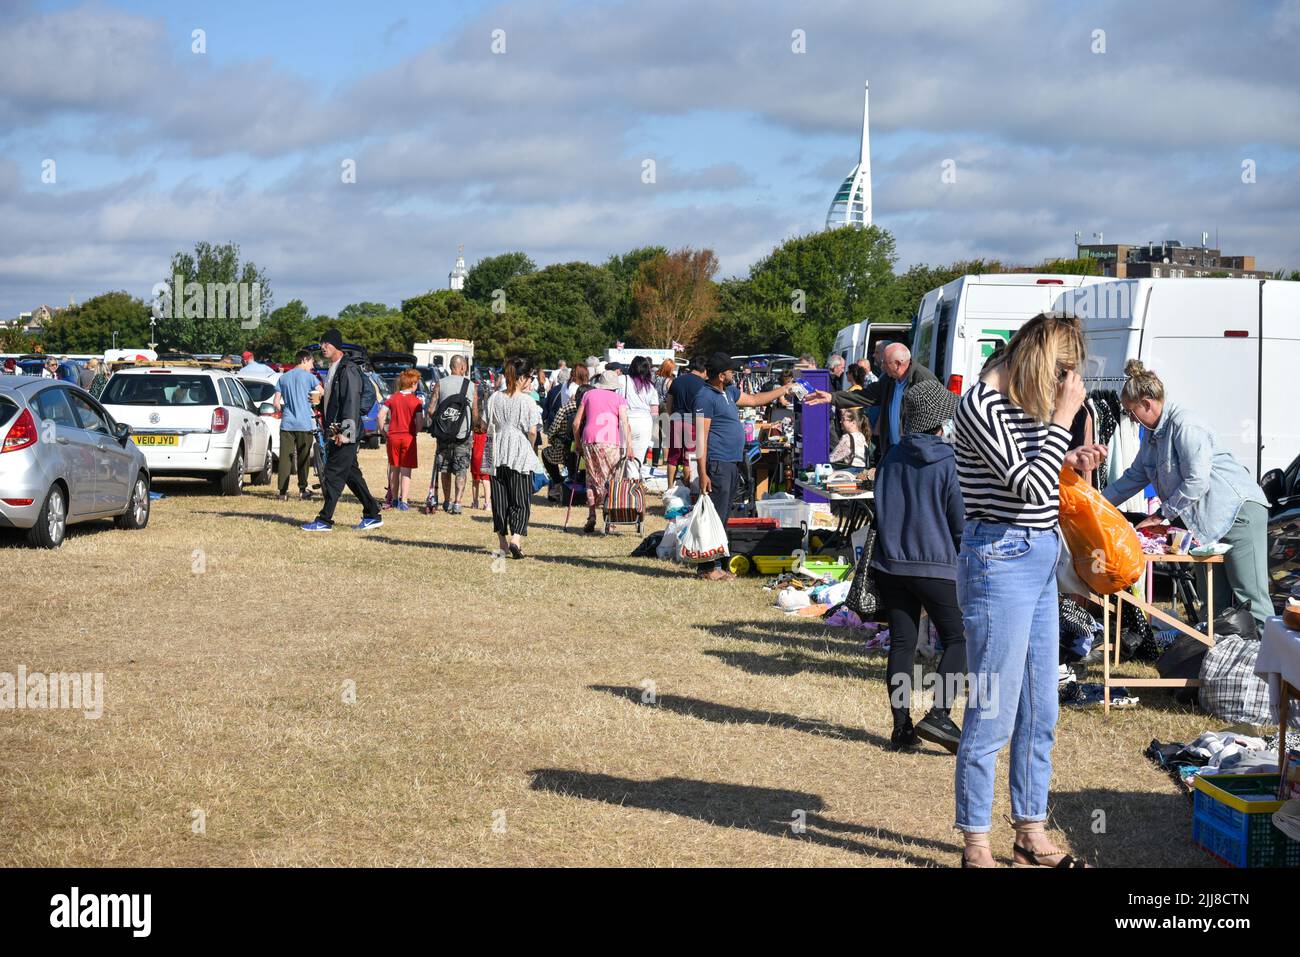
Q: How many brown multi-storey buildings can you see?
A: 1